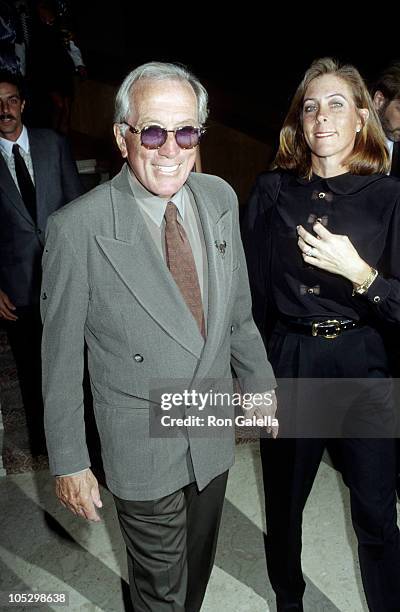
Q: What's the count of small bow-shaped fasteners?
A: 3